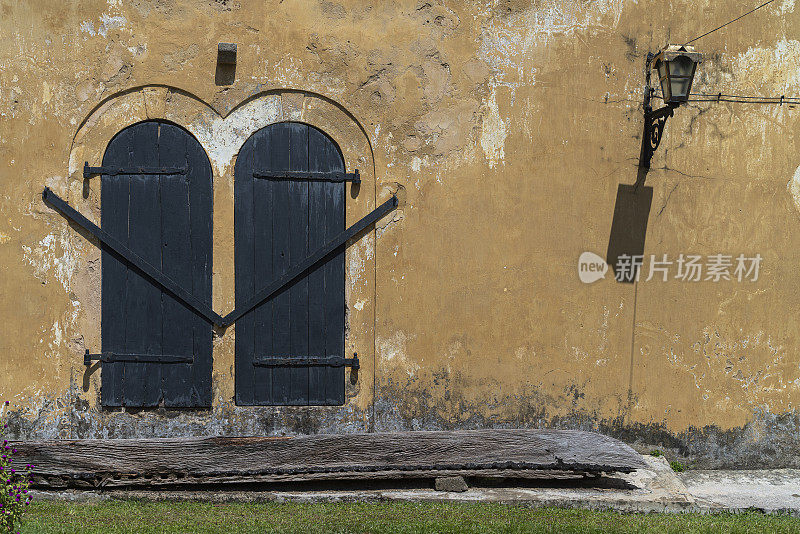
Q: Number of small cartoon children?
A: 0